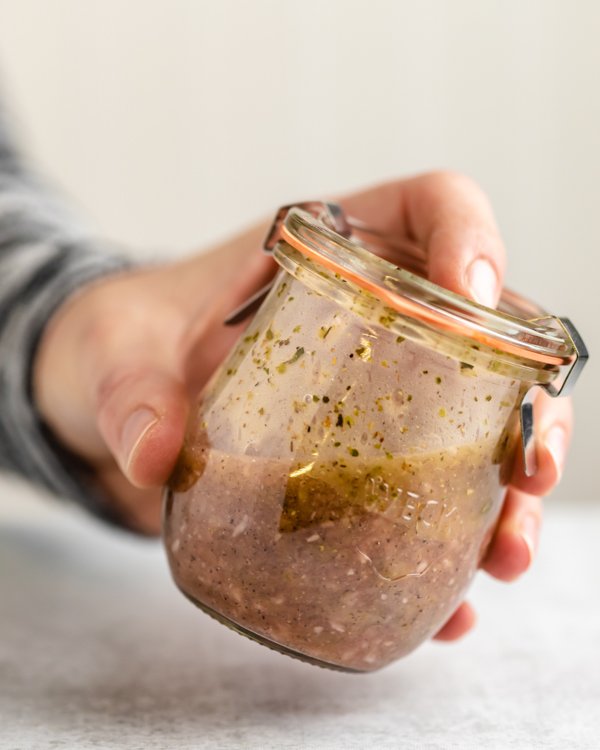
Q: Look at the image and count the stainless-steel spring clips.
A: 2